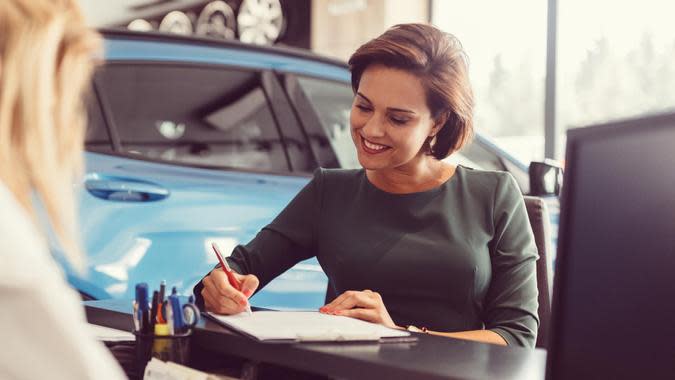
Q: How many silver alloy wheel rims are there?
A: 4